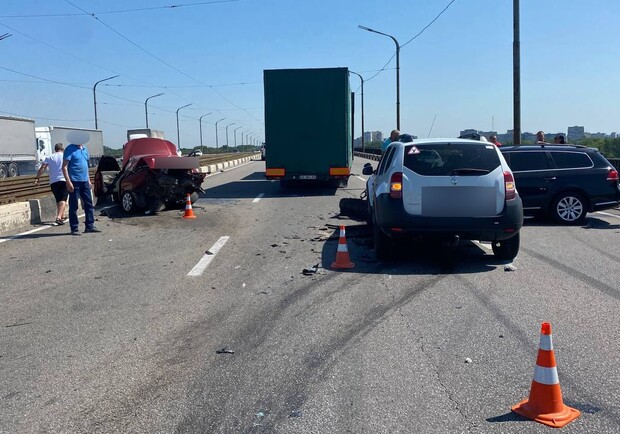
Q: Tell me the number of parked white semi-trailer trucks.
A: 2